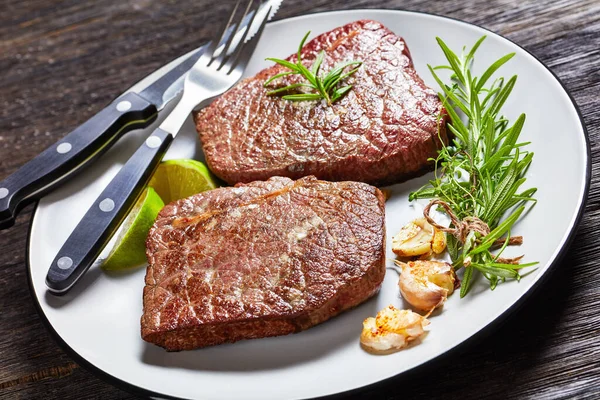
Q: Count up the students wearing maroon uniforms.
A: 0